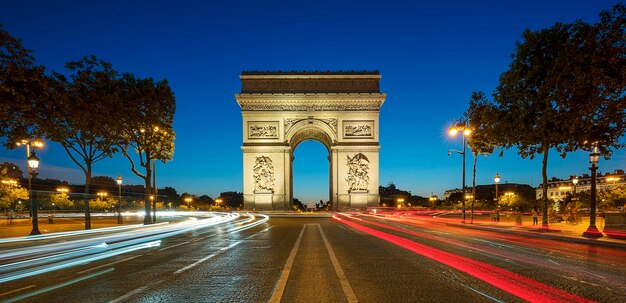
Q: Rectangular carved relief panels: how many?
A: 2